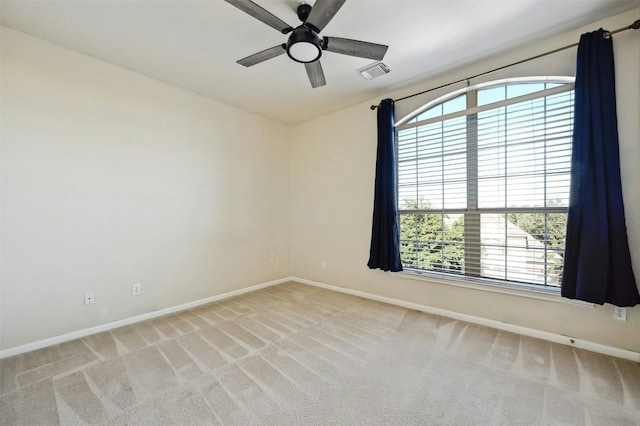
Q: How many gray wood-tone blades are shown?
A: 5